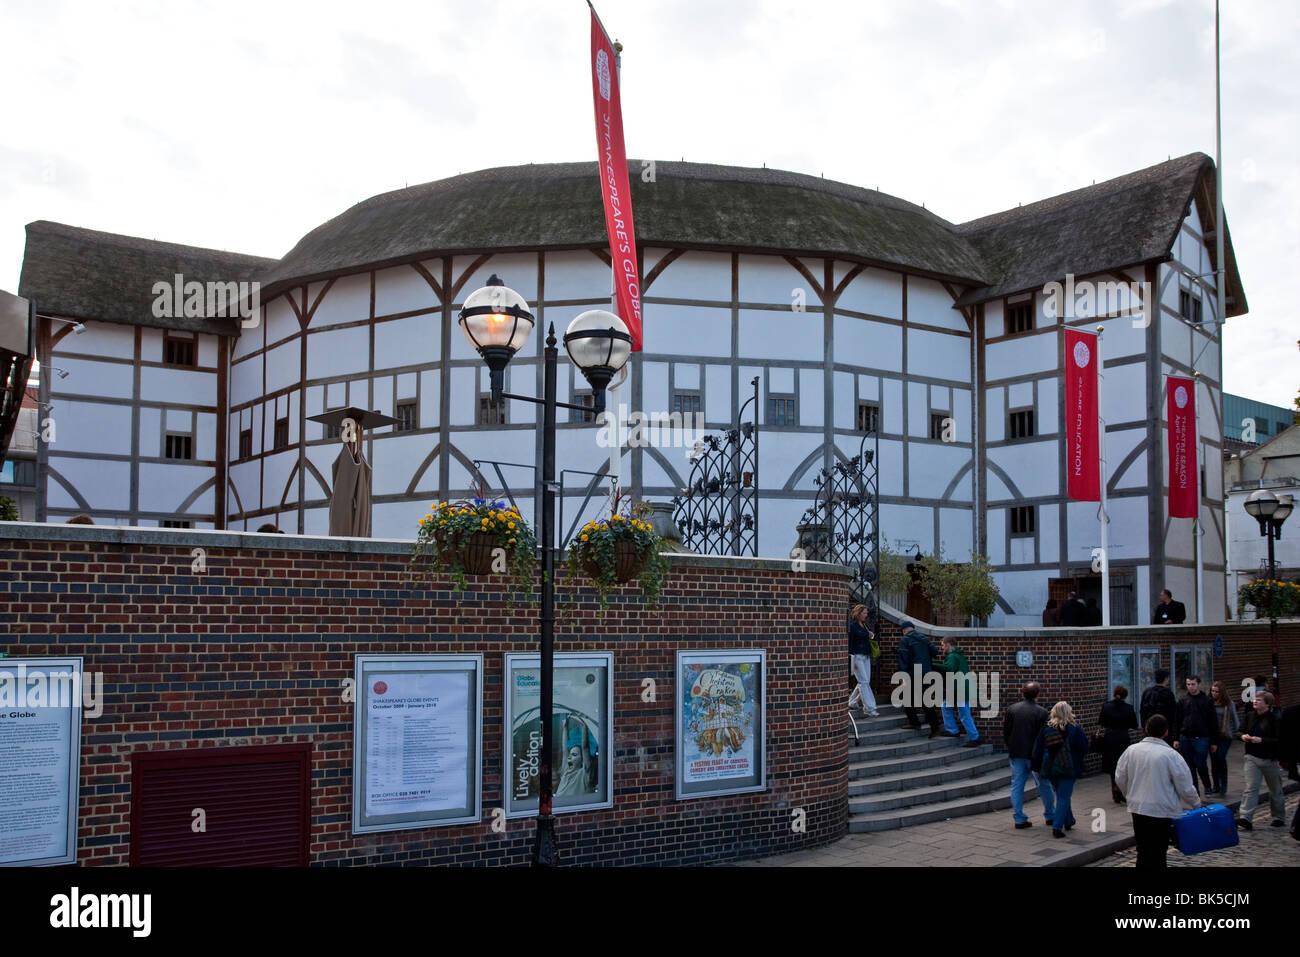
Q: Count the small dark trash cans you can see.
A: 0